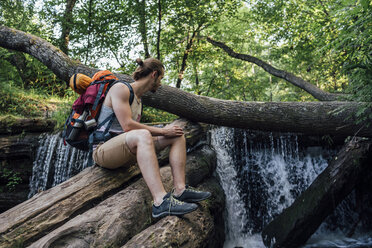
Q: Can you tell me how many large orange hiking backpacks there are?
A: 1